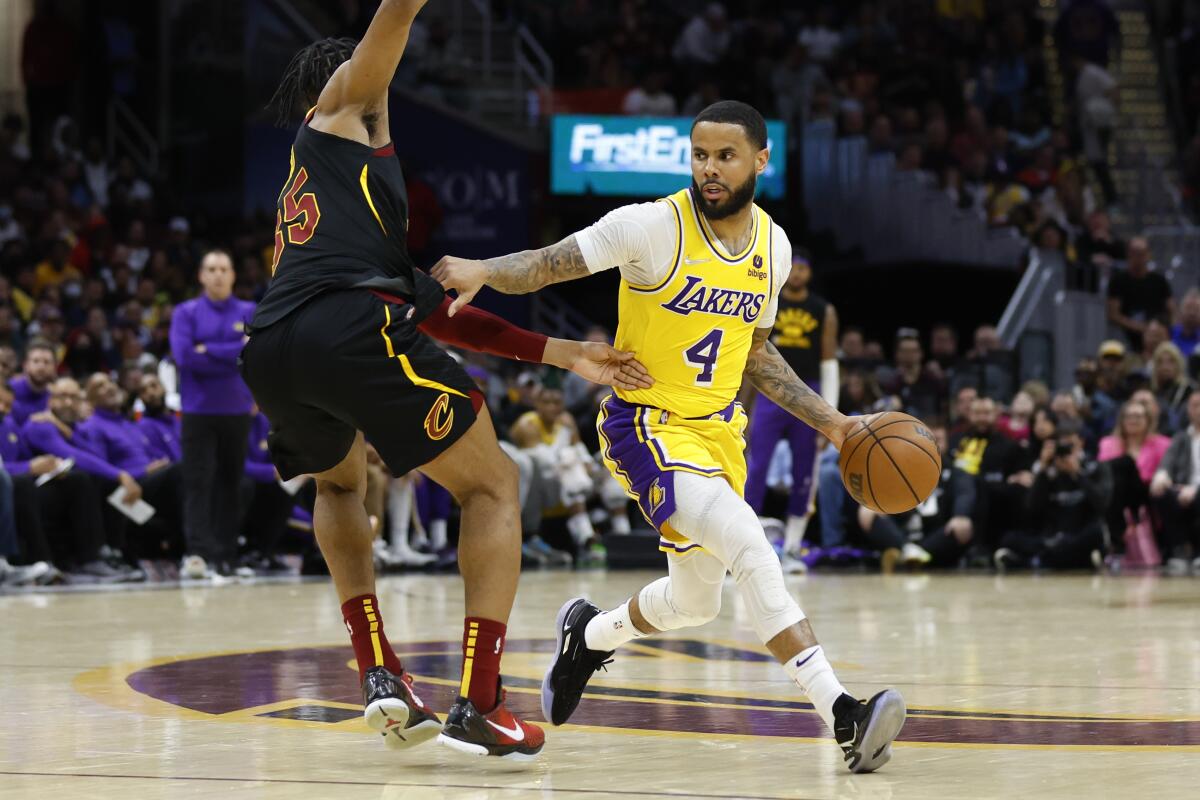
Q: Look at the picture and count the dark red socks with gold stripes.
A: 2